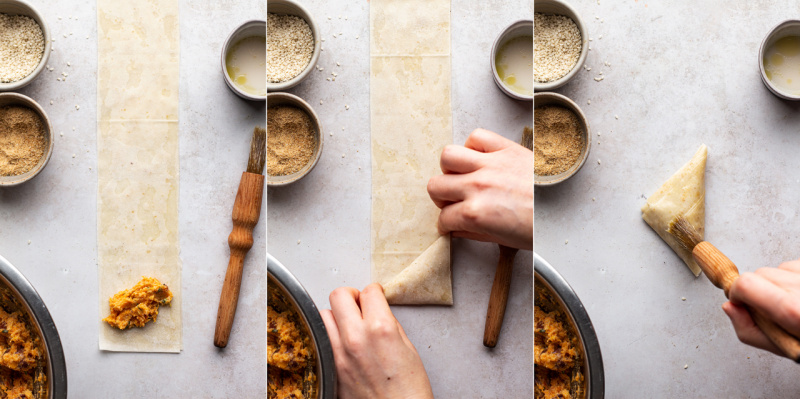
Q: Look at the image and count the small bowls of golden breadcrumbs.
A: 3